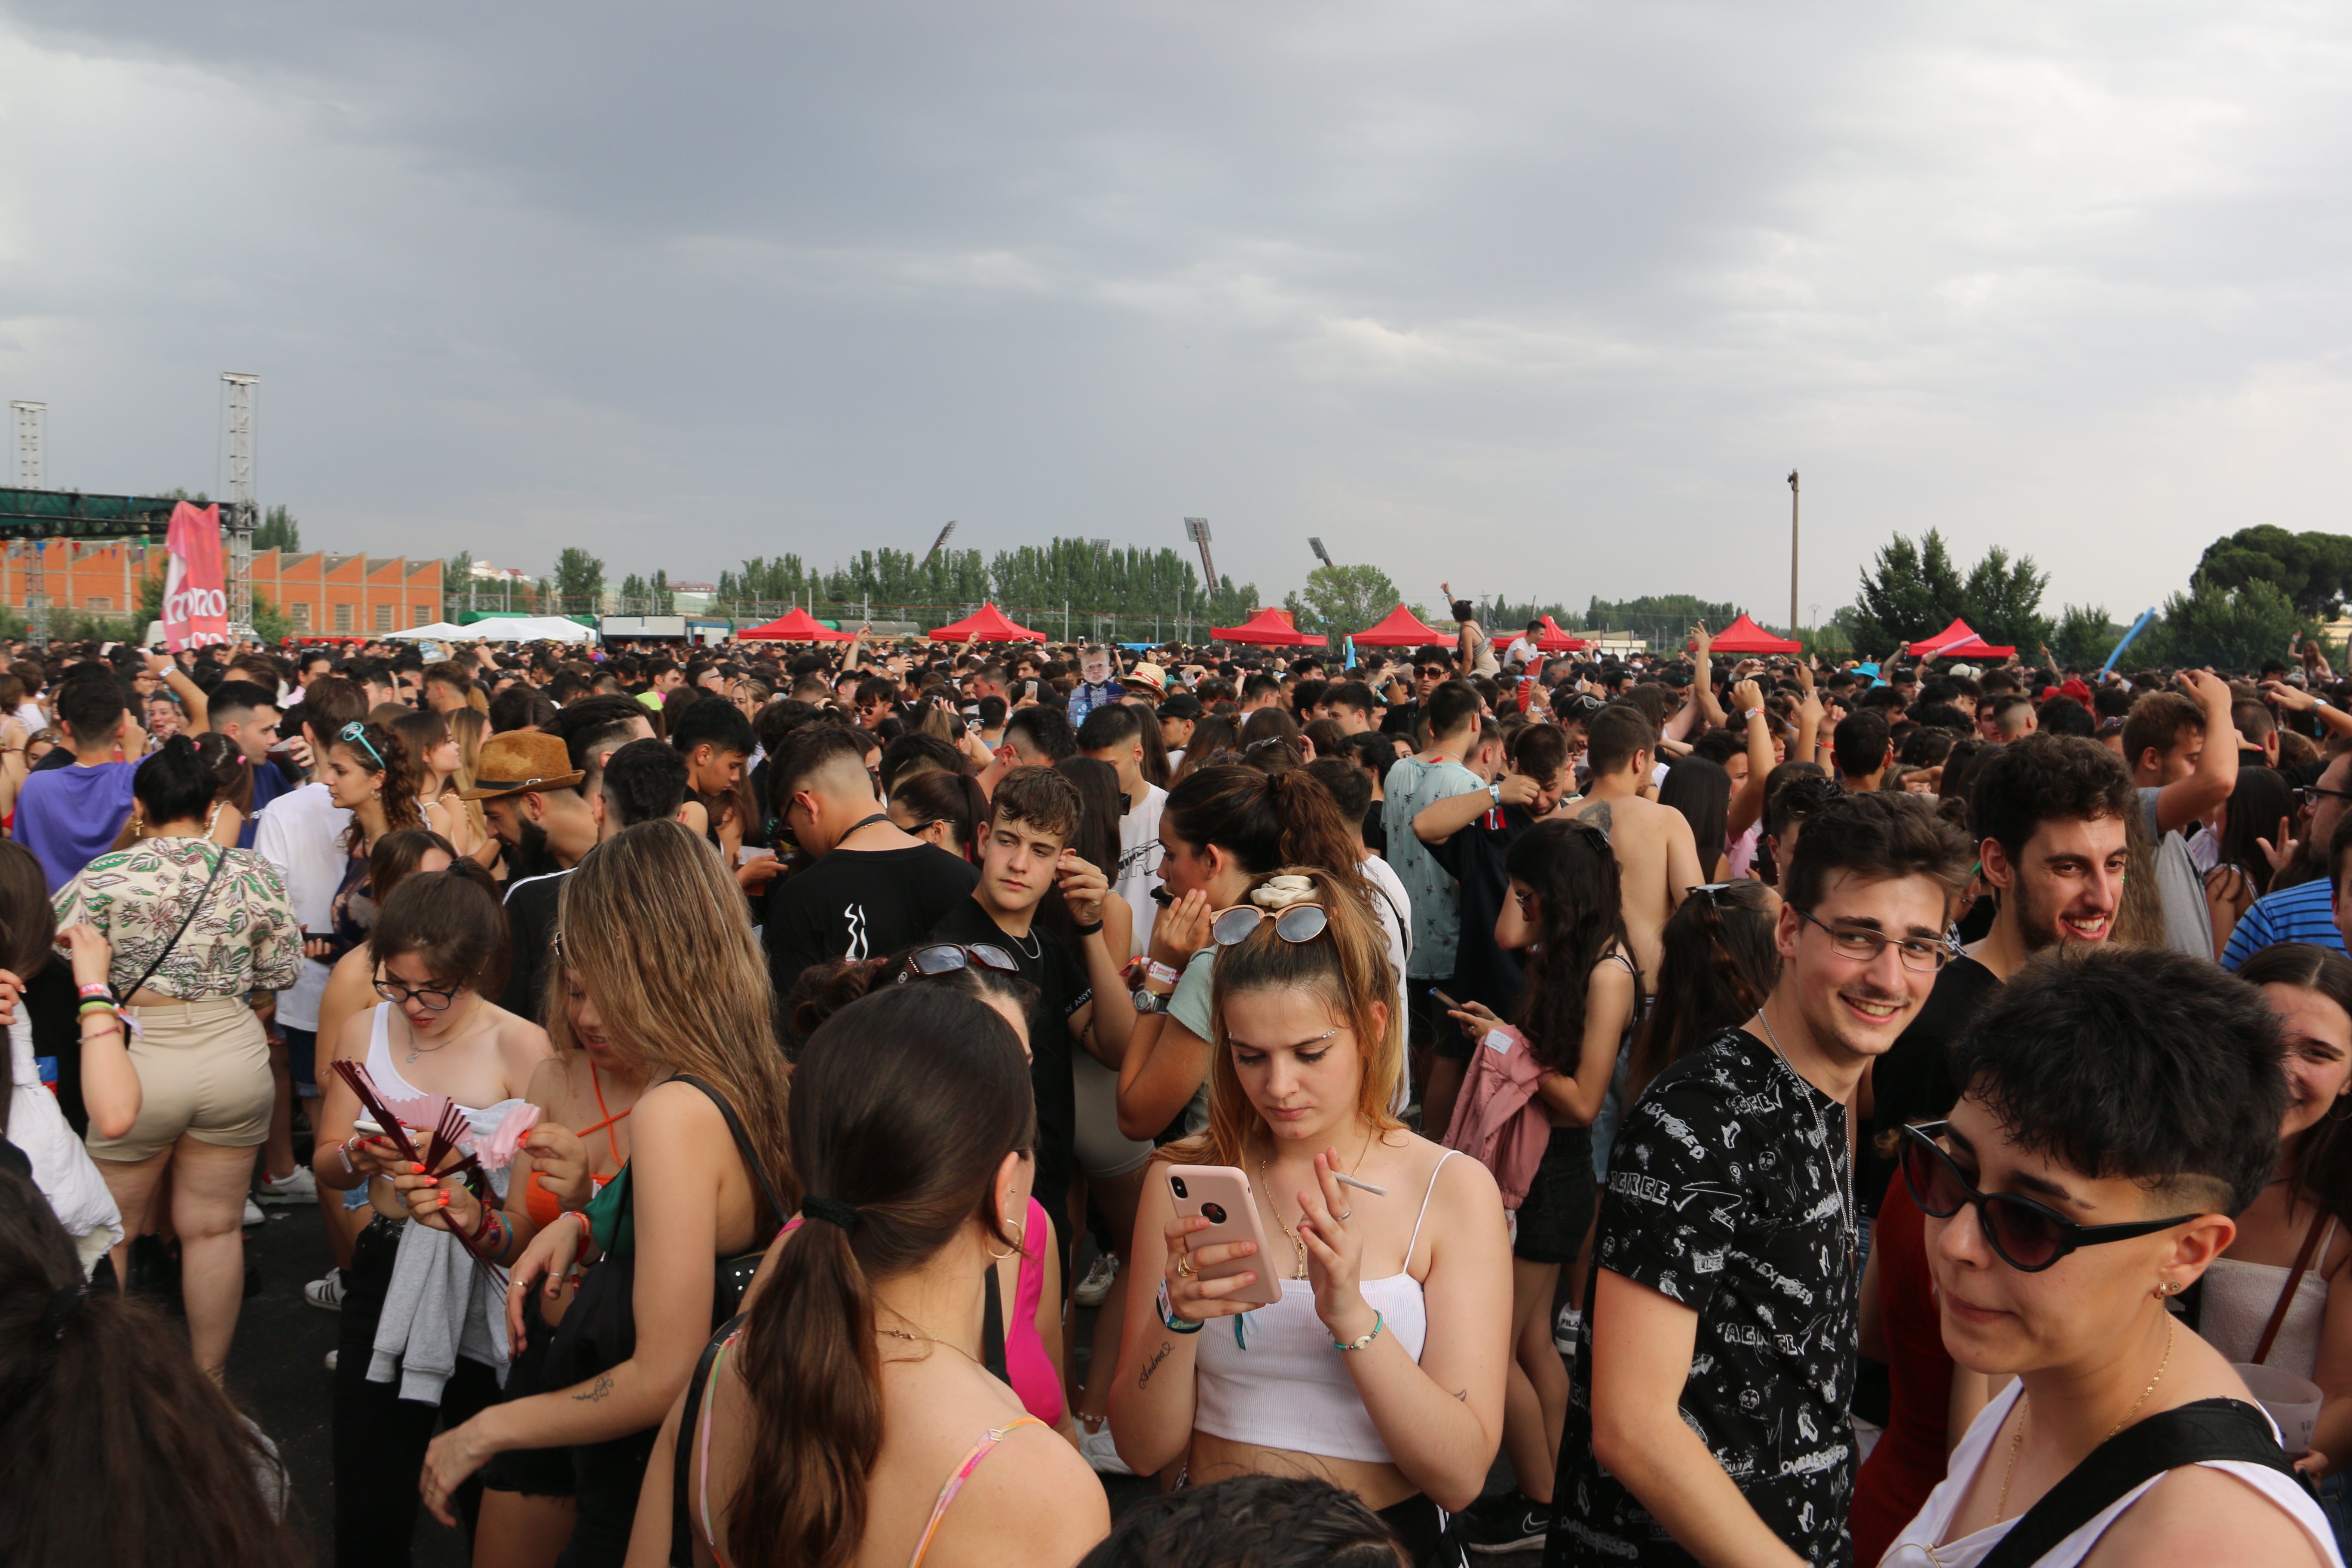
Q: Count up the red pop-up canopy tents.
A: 7